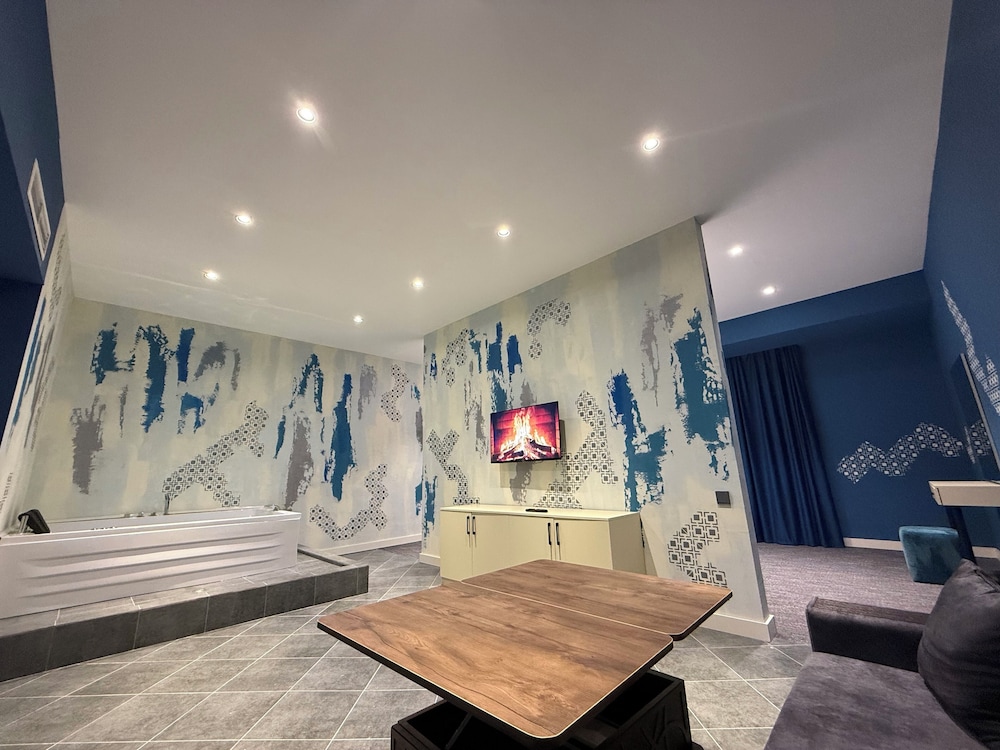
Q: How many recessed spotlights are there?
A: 9